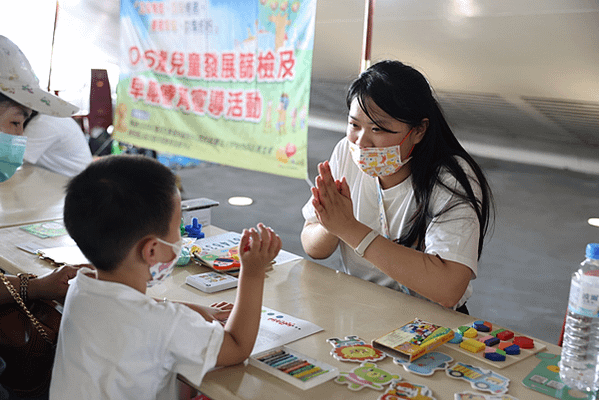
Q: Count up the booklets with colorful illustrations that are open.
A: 1